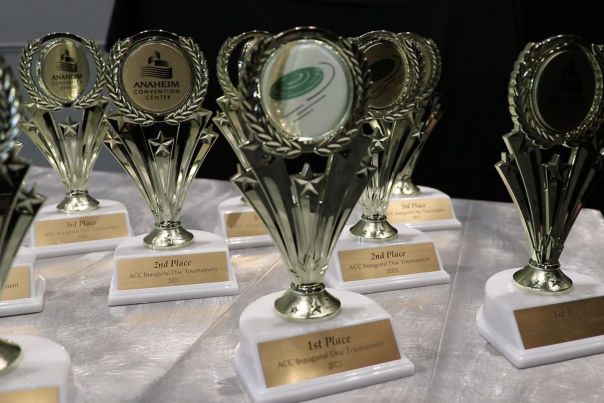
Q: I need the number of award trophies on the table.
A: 9